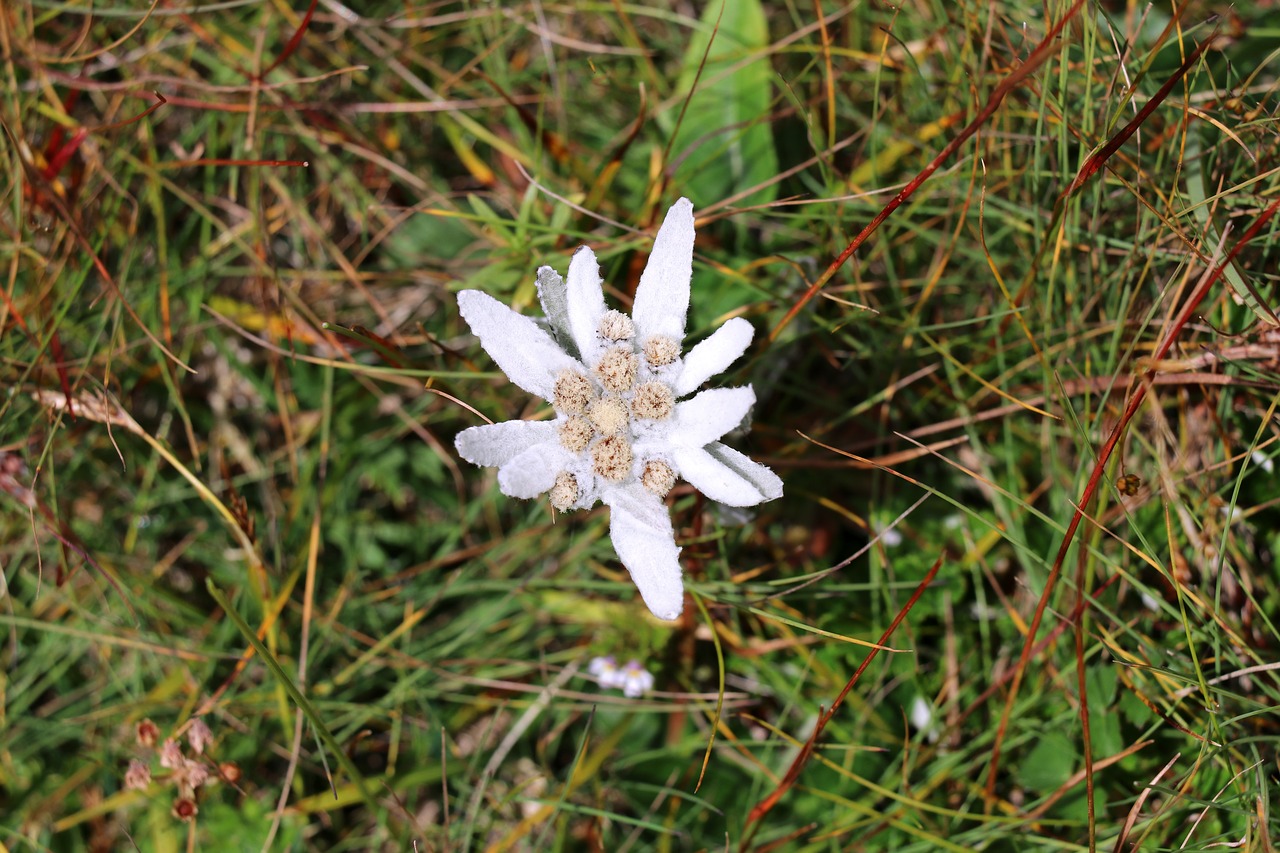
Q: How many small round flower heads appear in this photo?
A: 10